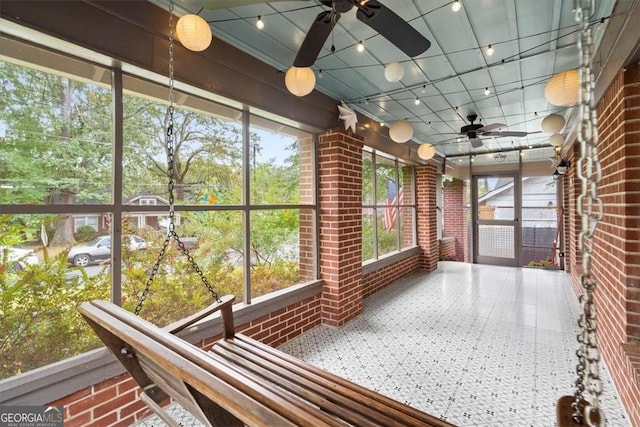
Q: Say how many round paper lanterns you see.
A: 8